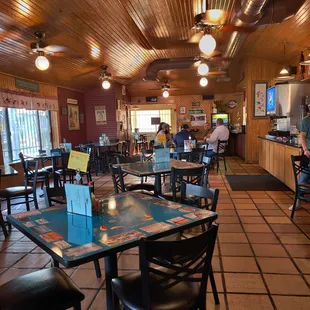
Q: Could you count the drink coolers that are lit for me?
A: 1